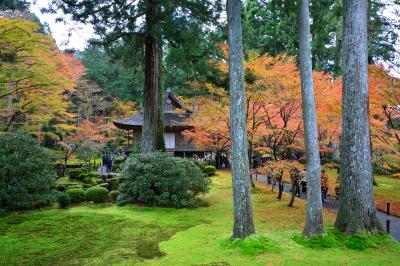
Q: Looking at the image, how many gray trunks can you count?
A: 3